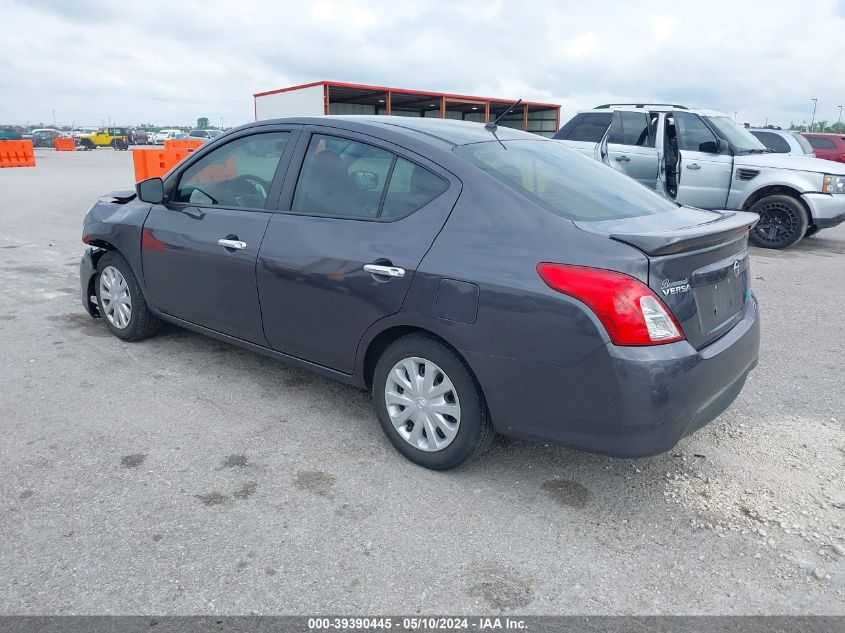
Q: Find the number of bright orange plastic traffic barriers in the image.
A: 4